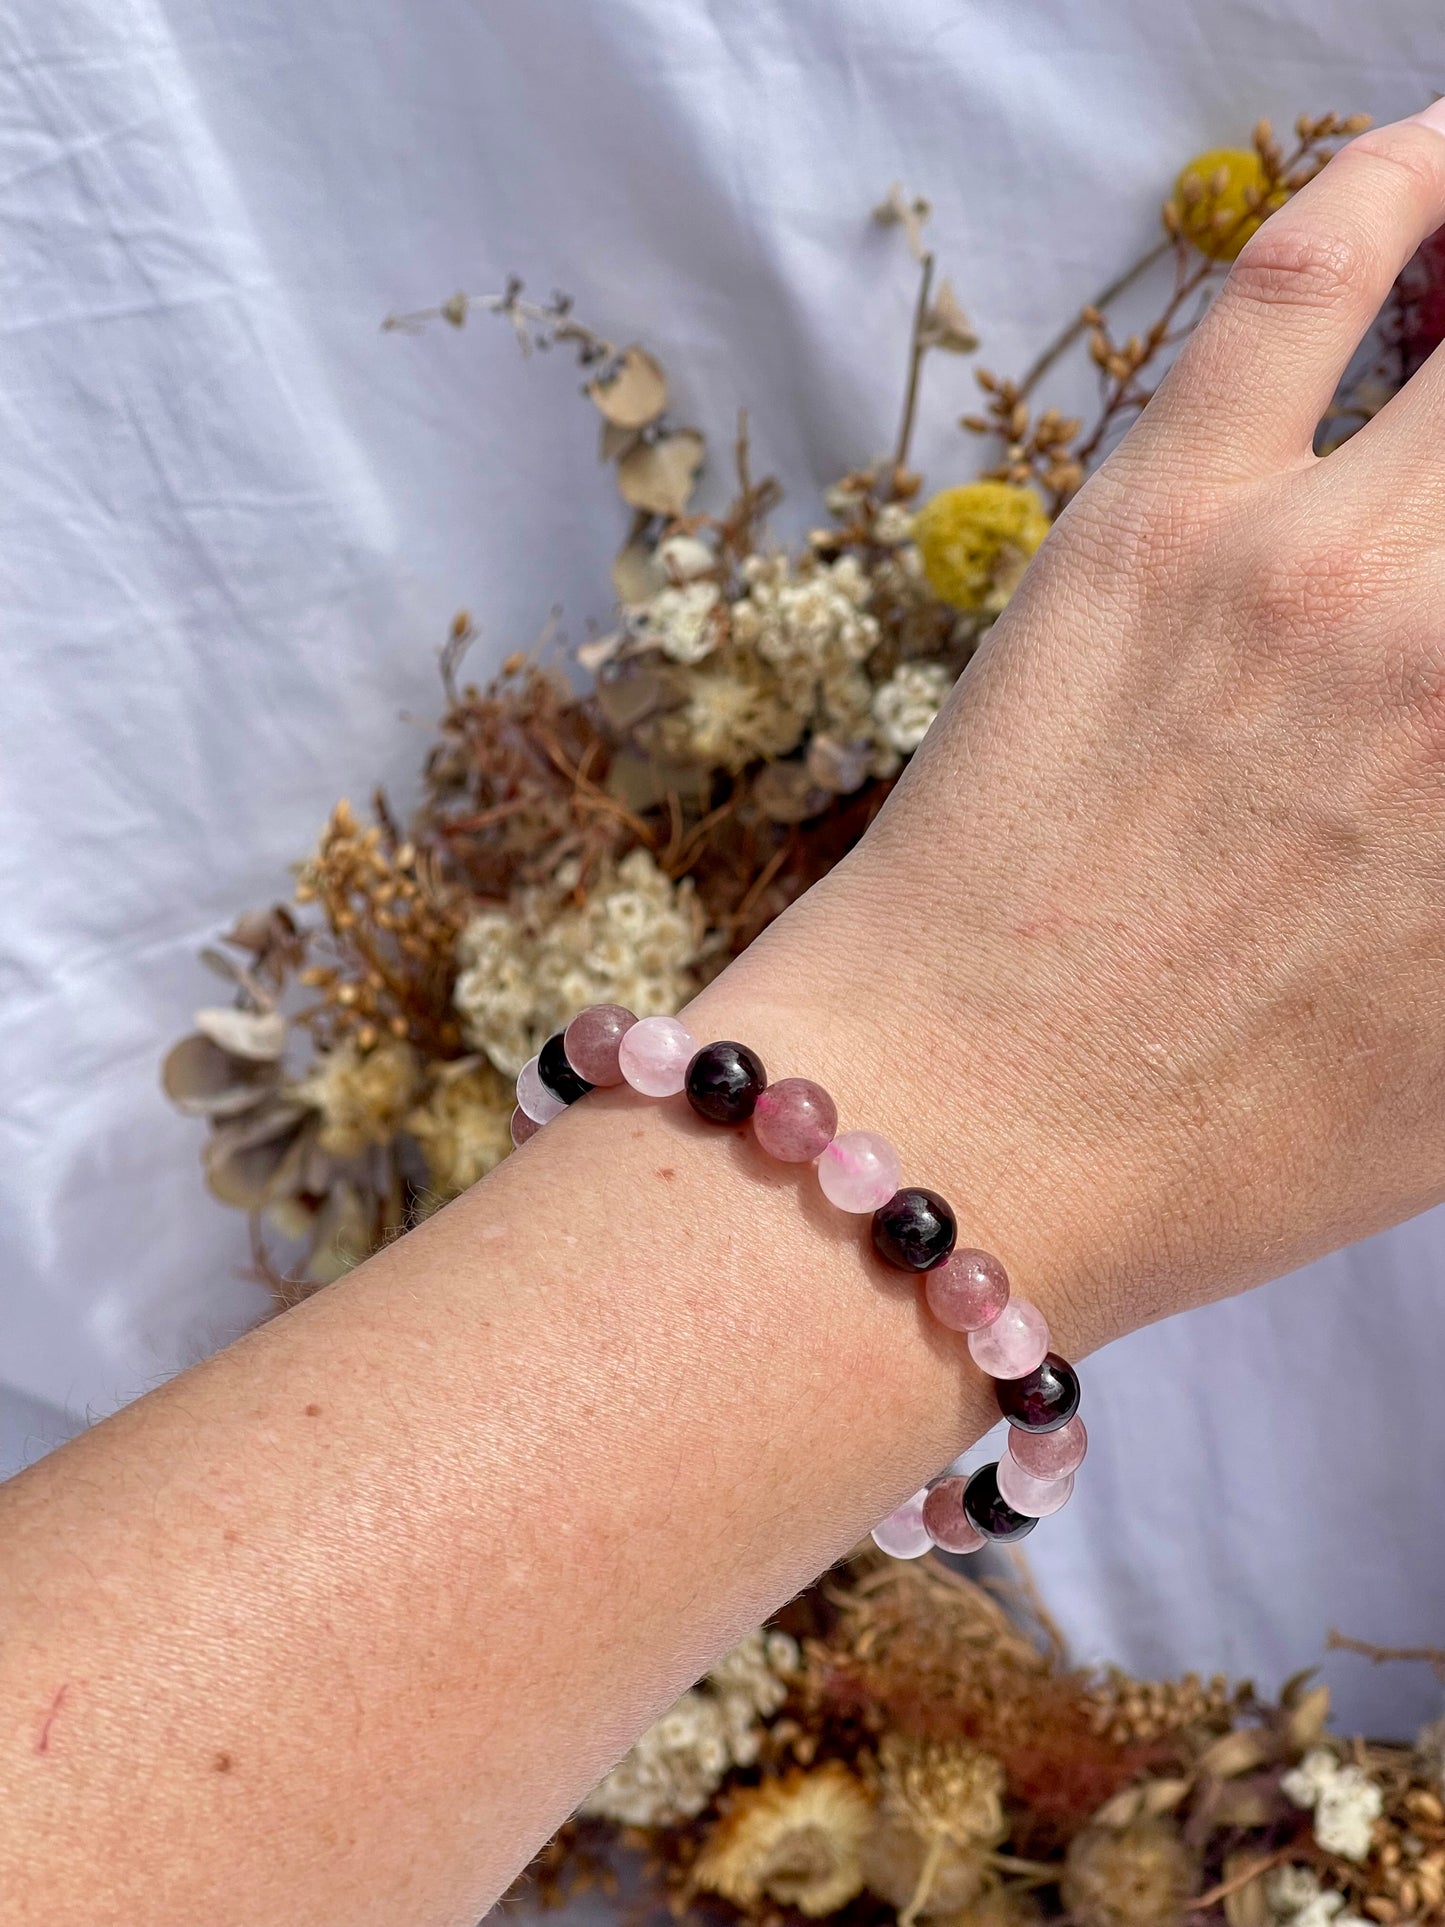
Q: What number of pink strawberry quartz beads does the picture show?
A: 6